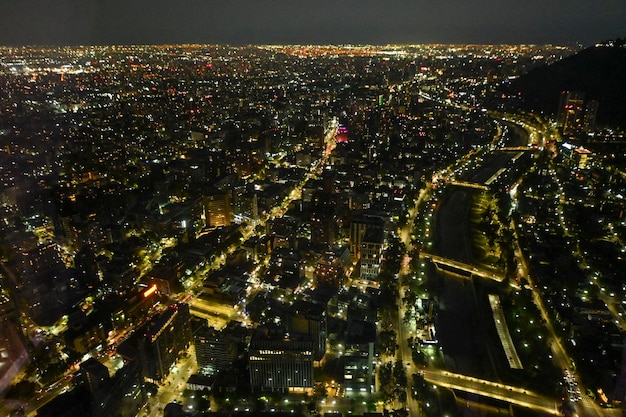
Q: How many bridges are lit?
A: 4